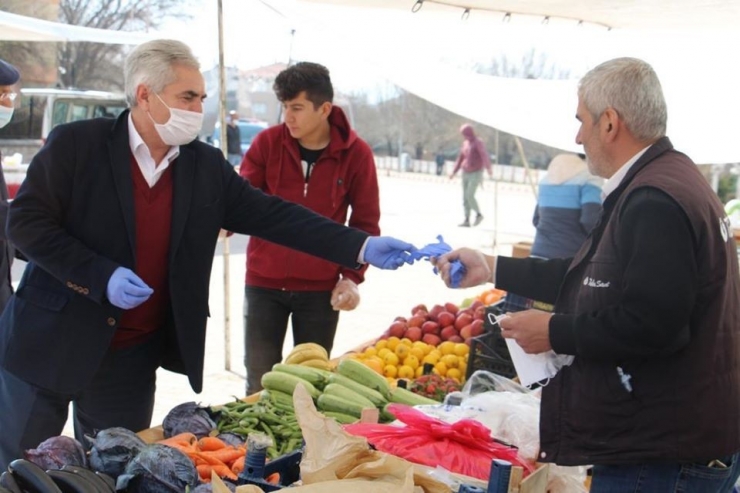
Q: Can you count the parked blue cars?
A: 1